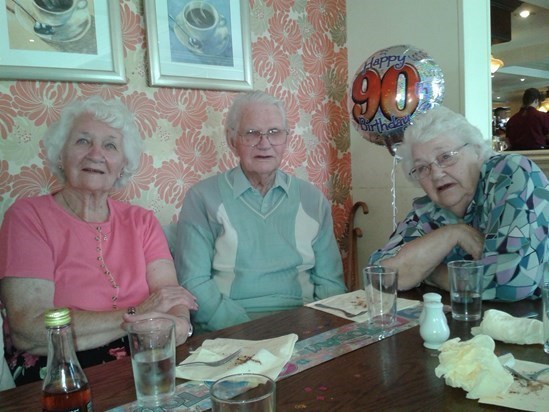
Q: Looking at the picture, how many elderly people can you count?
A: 3